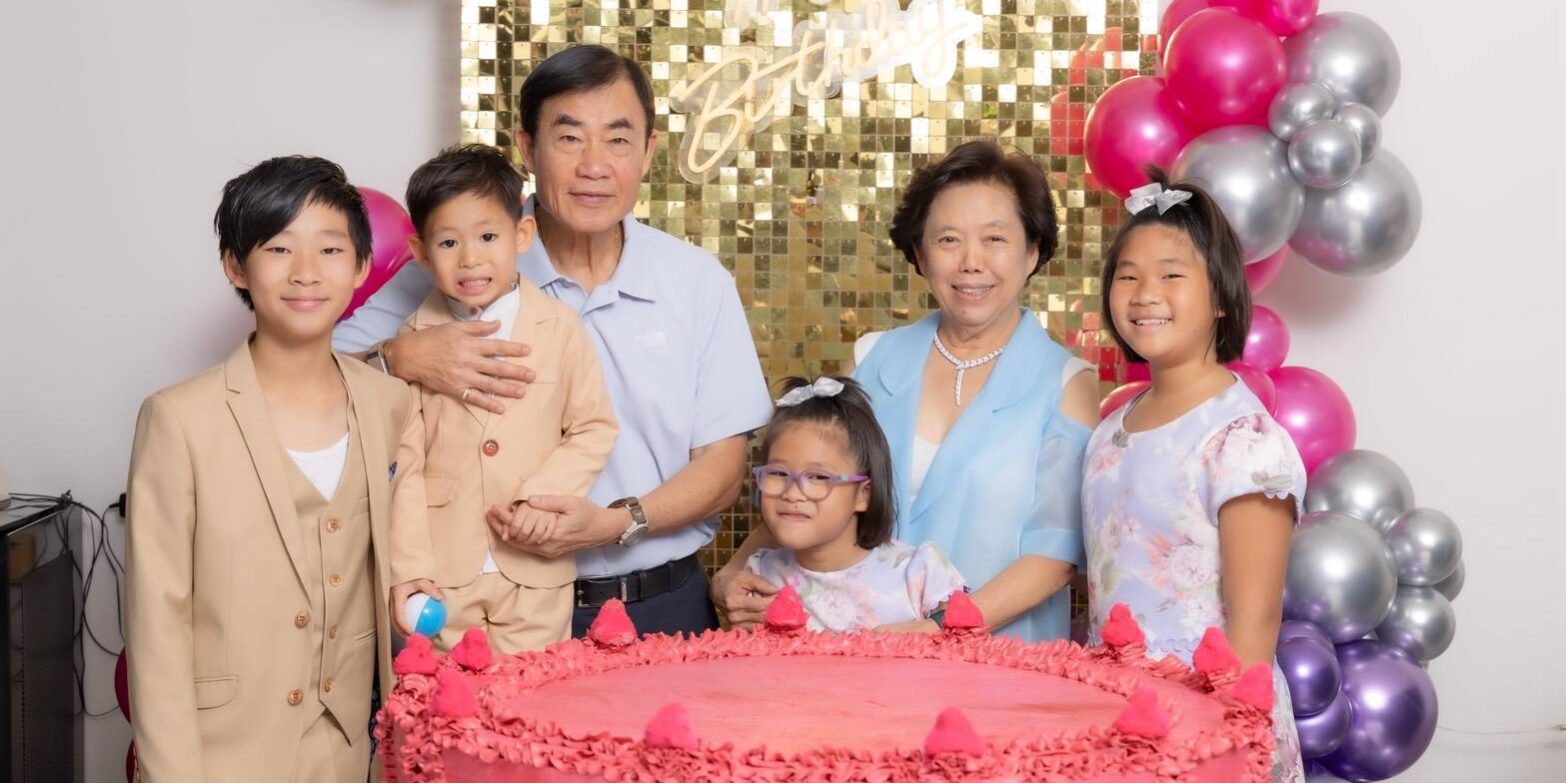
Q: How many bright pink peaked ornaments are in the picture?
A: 12